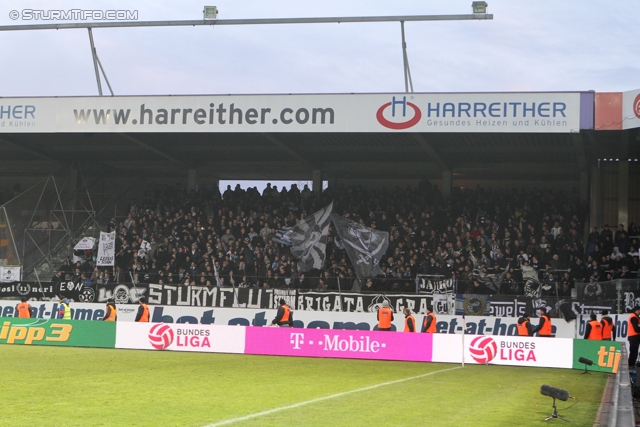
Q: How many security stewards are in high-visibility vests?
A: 13